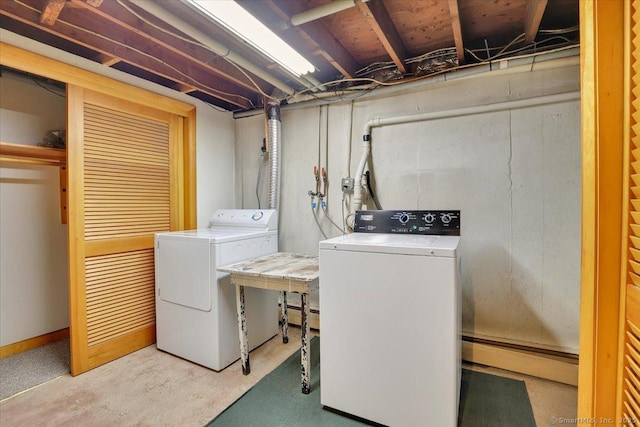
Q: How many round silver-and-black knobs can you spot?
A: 3